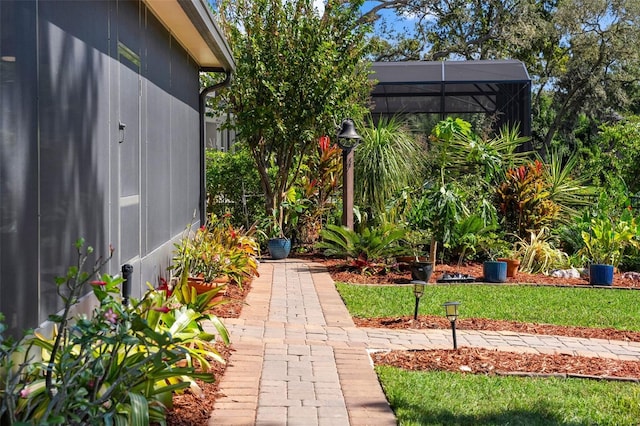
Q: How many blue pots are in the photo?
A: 3